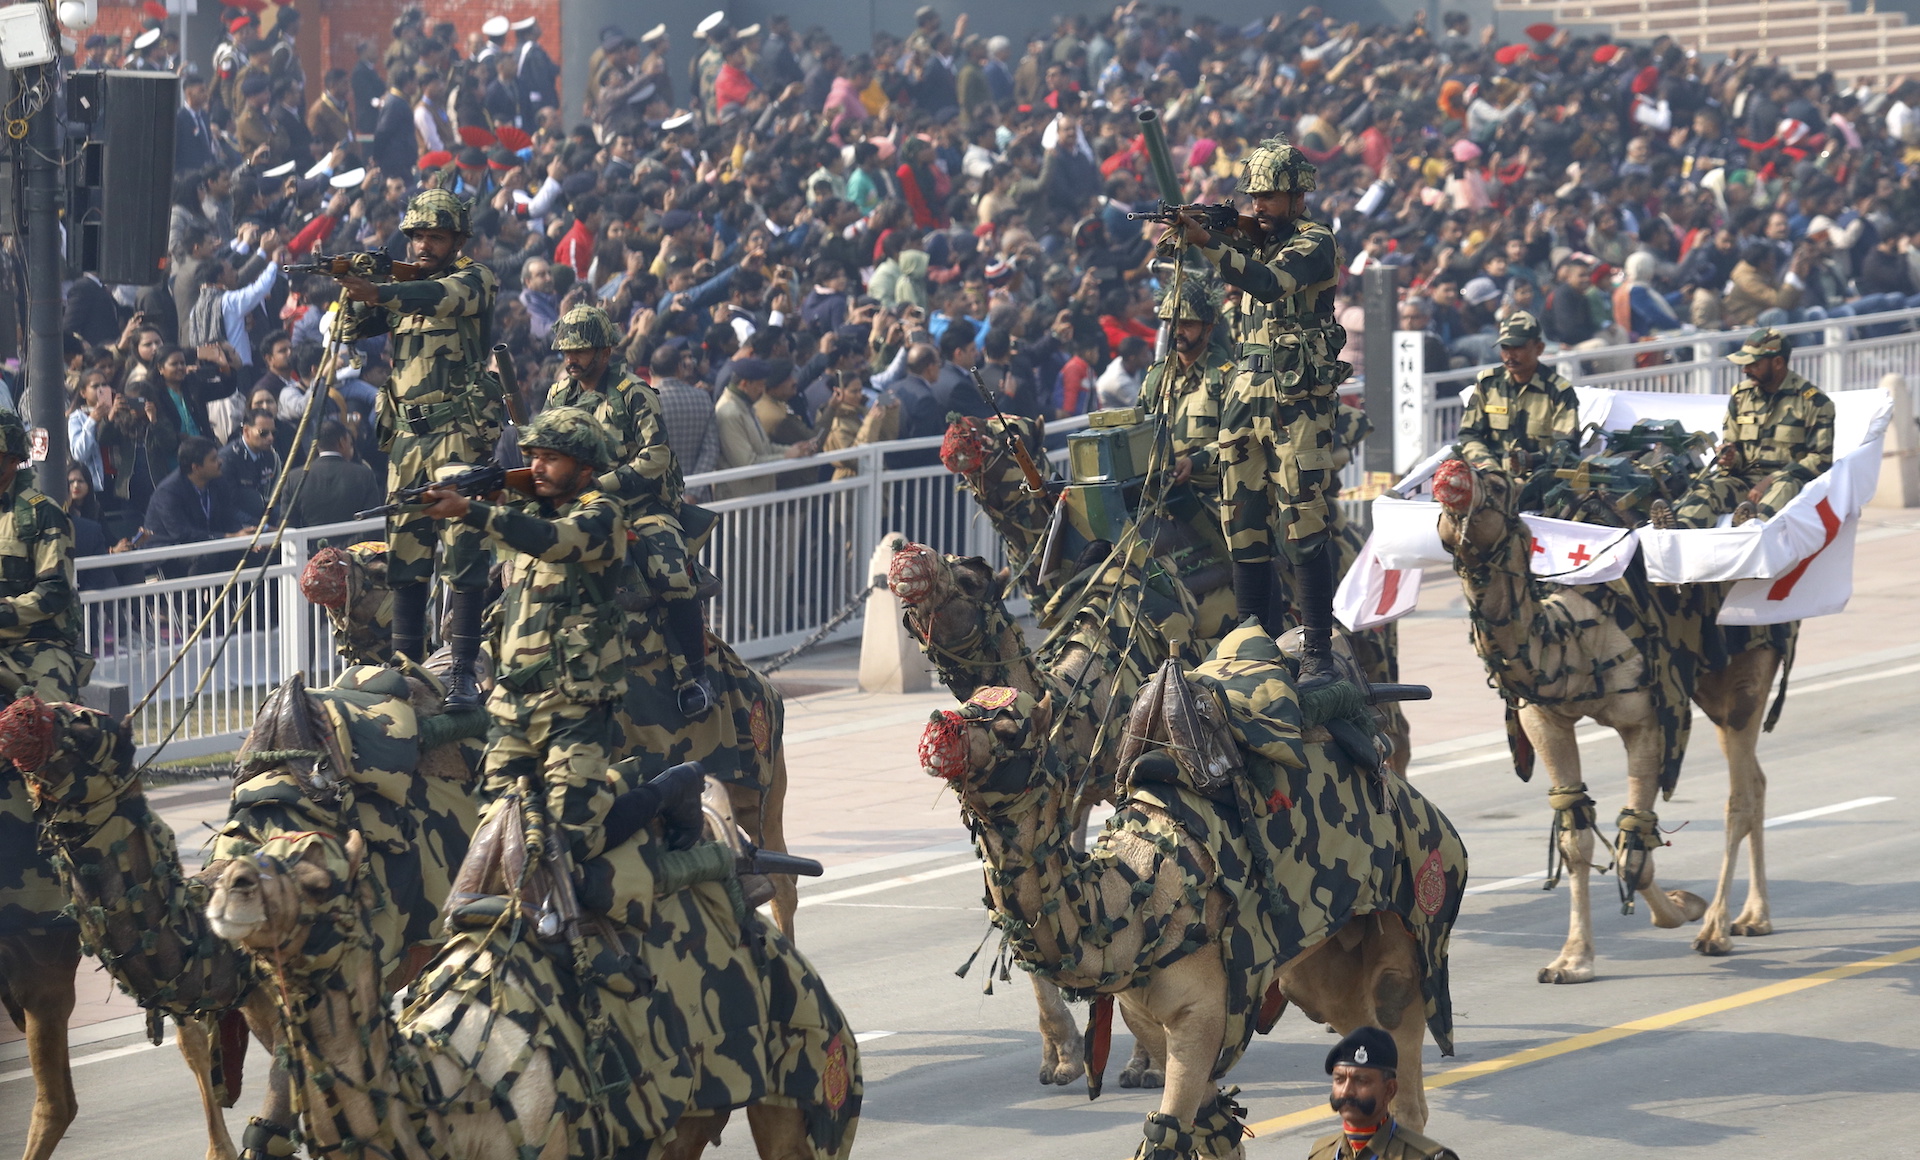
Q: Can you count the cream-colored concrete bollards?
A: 2